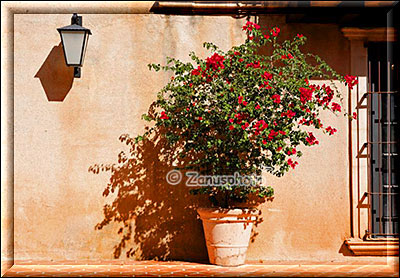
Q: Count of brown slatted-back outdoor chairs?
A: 0